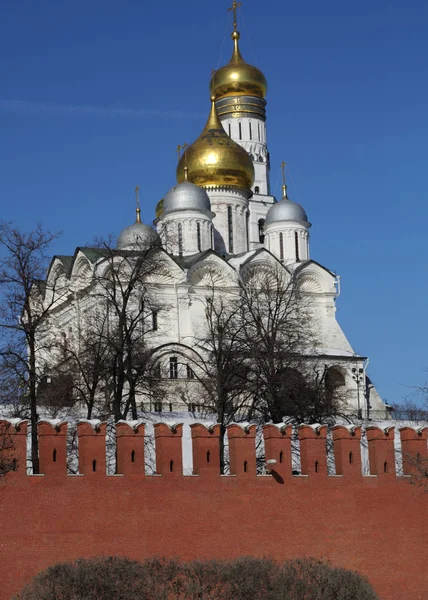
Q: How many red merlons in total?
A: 12